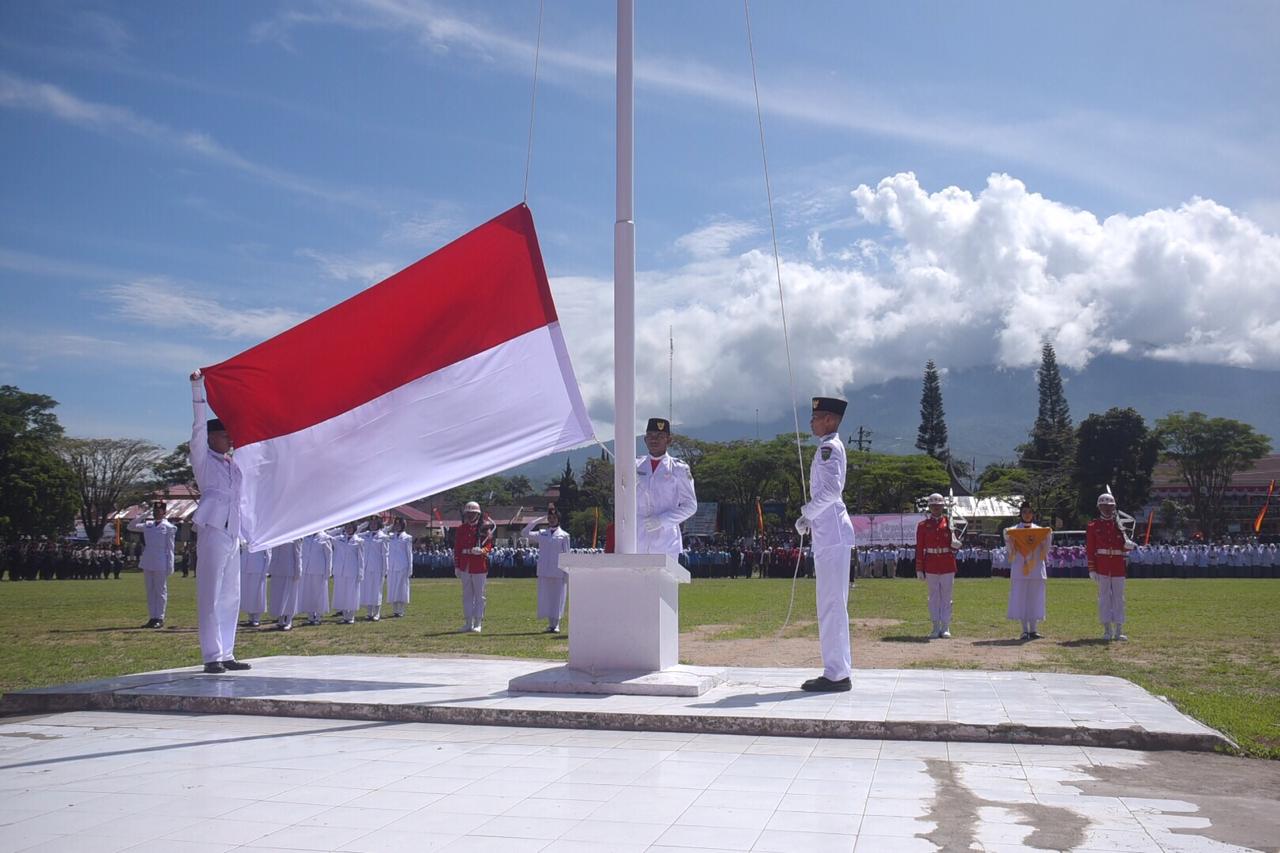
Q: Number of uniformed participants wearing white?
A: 12